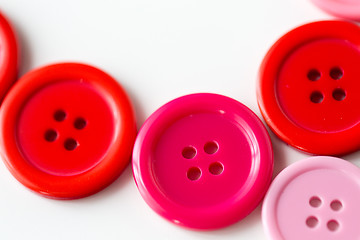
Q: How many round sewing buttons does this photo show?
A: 6